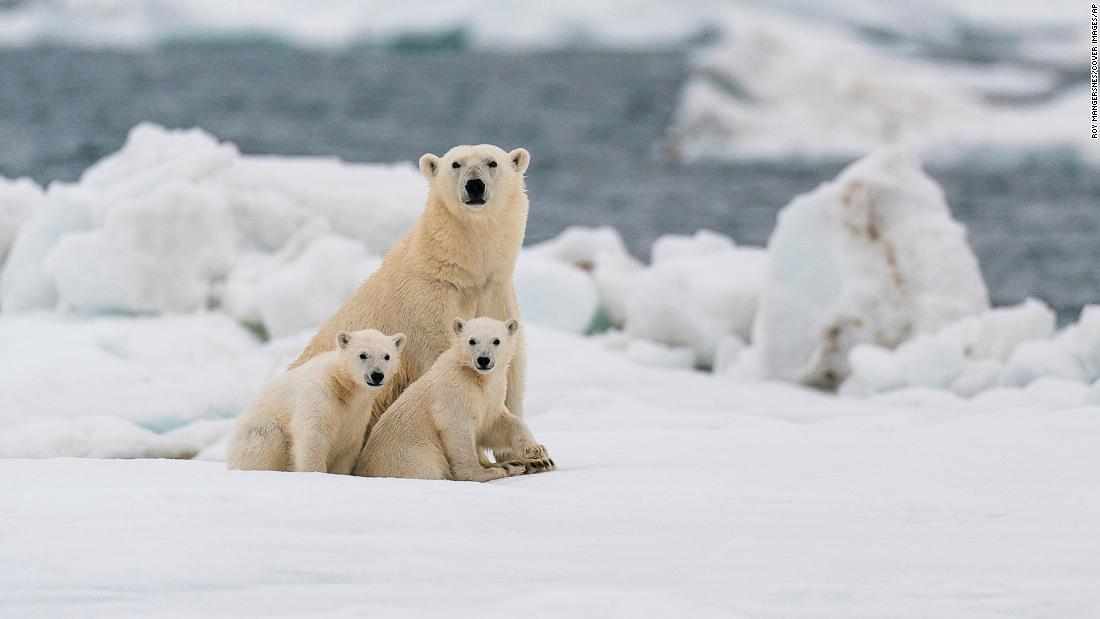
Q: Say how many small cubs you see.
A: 2